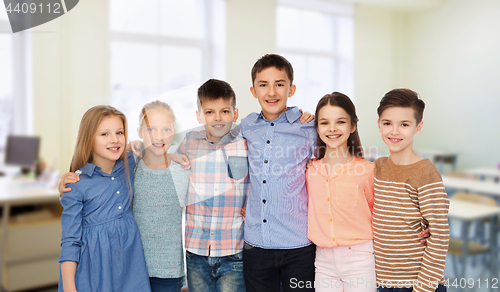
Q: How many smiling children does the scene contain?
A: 6